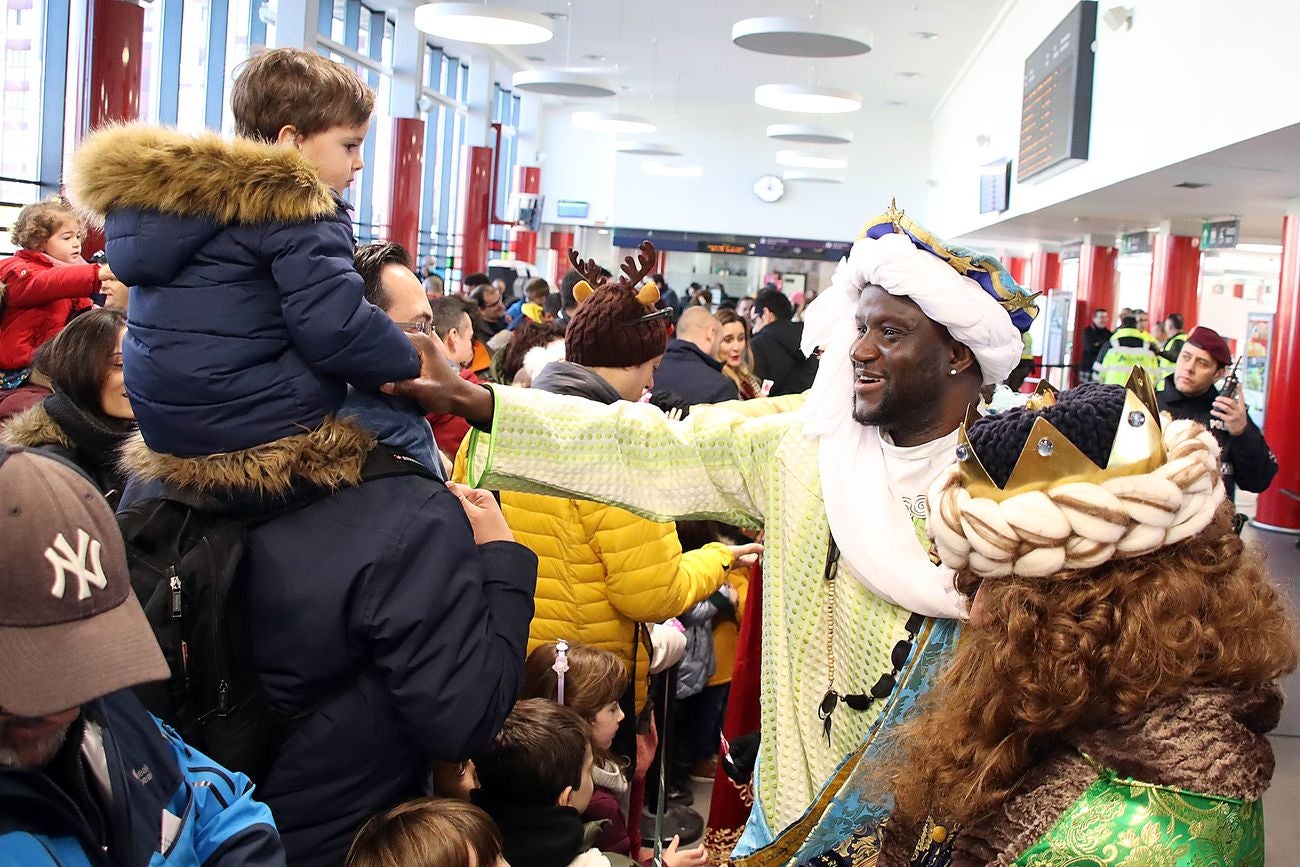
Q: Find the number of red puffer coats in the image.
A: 1